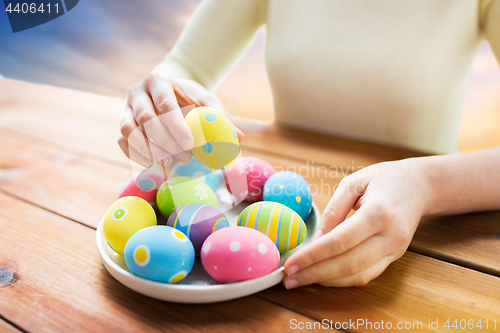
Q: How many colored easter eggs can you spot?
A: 11